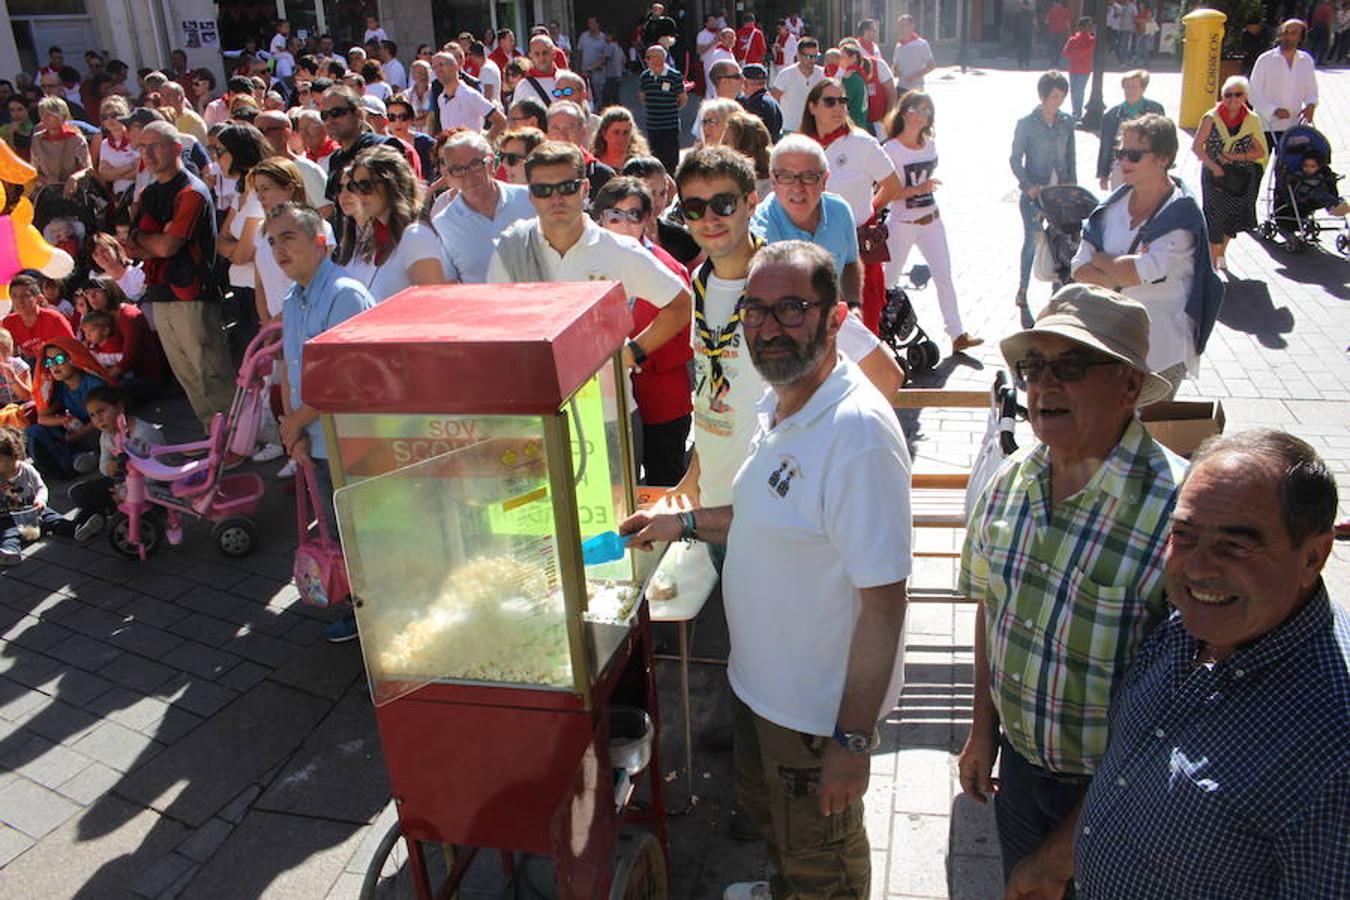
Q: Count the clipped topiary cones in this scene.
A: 0